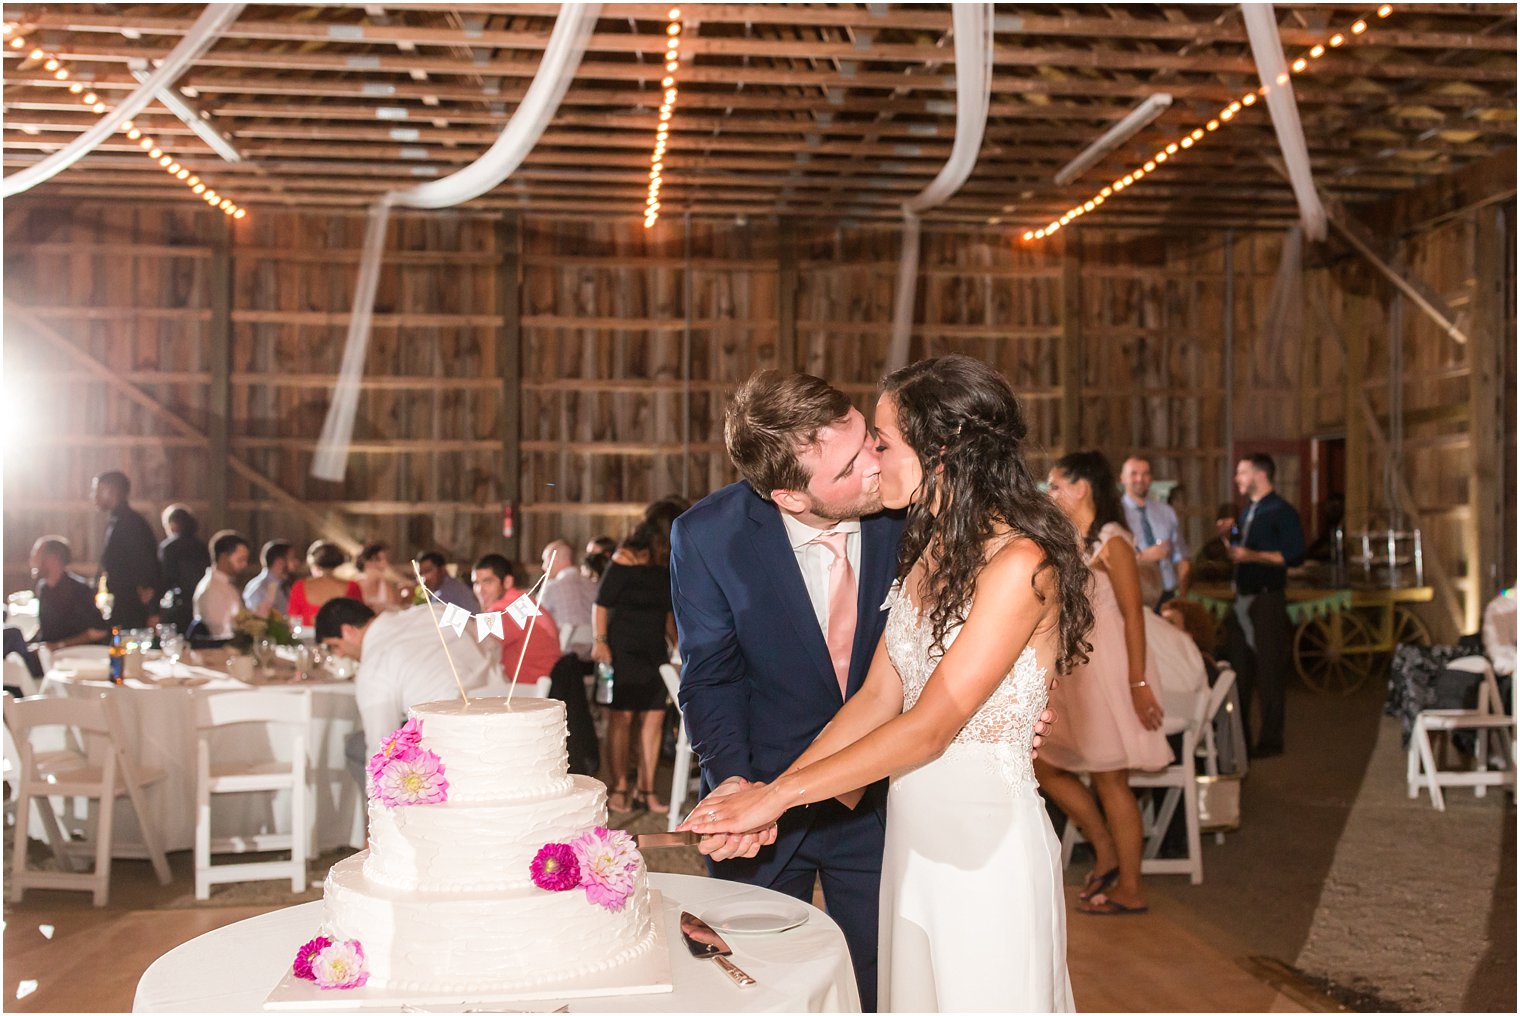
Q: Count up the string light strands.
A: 3